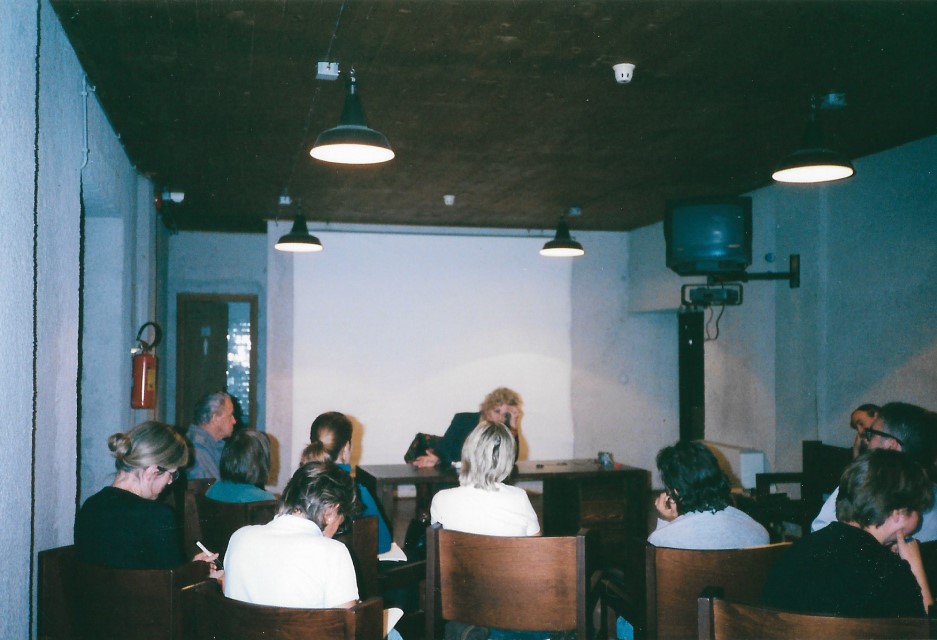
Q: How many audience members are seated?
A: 10